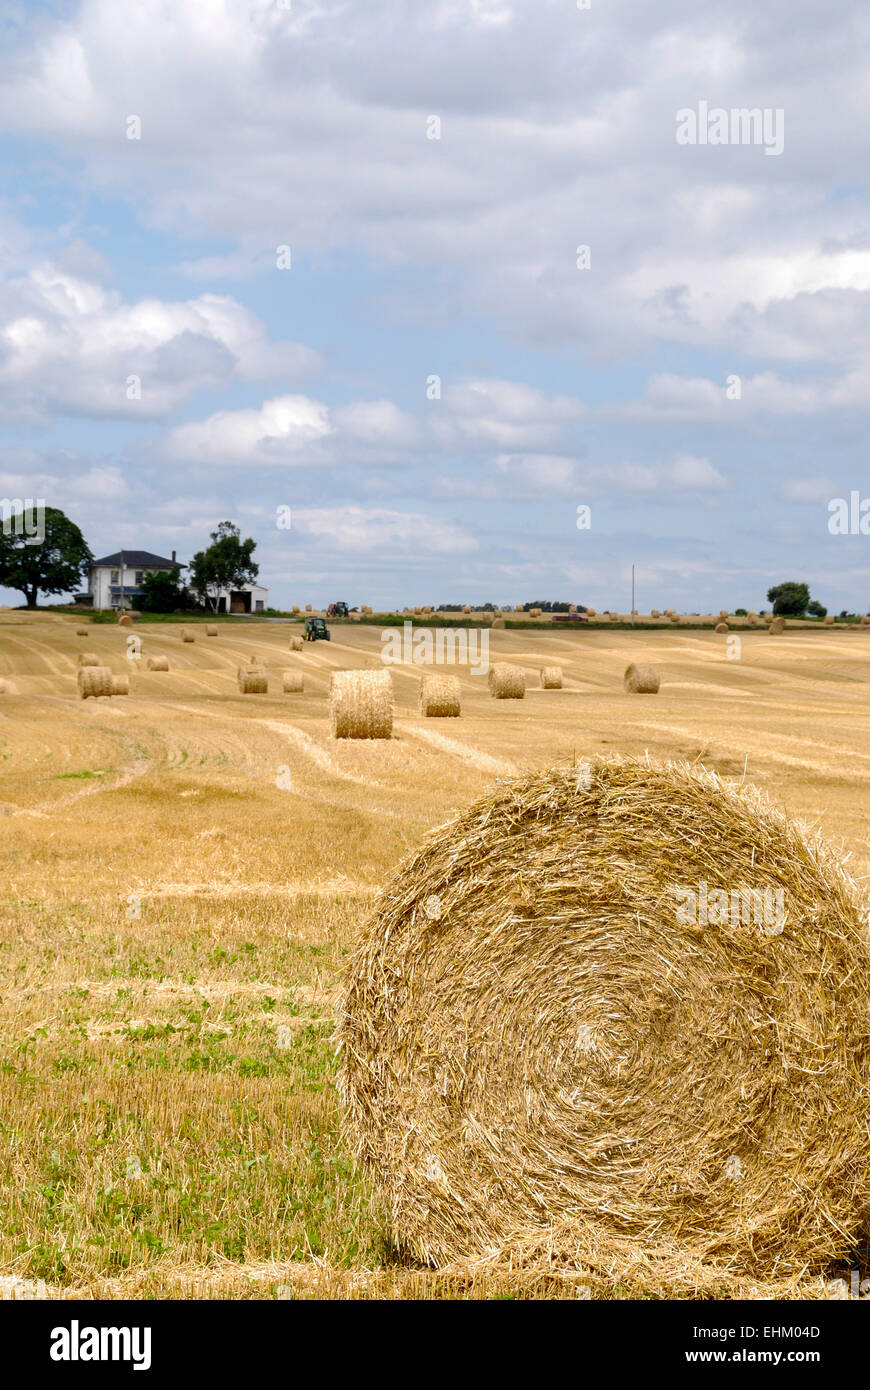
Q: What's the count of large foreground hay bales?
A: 1